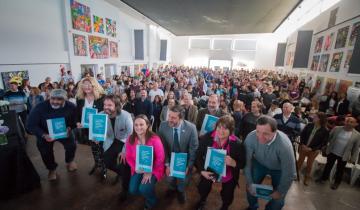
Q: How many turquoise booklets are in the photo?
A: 8